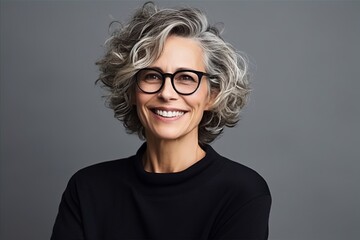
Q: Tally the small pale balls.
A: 0